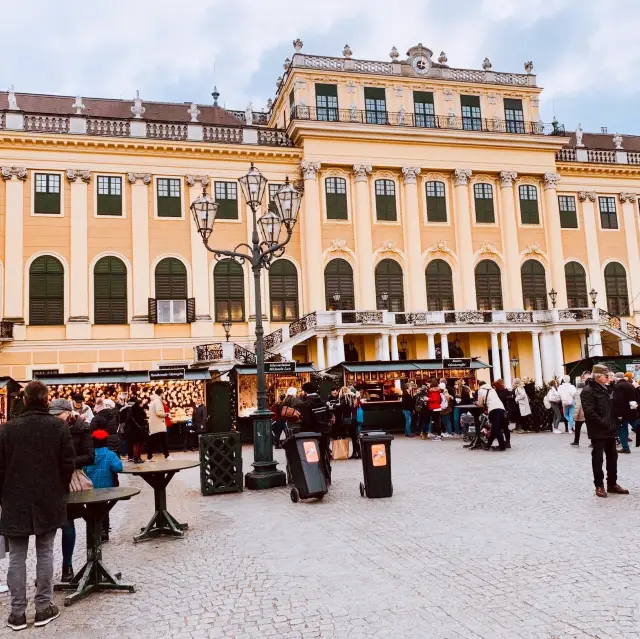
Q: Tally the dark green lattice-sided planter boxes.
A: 1